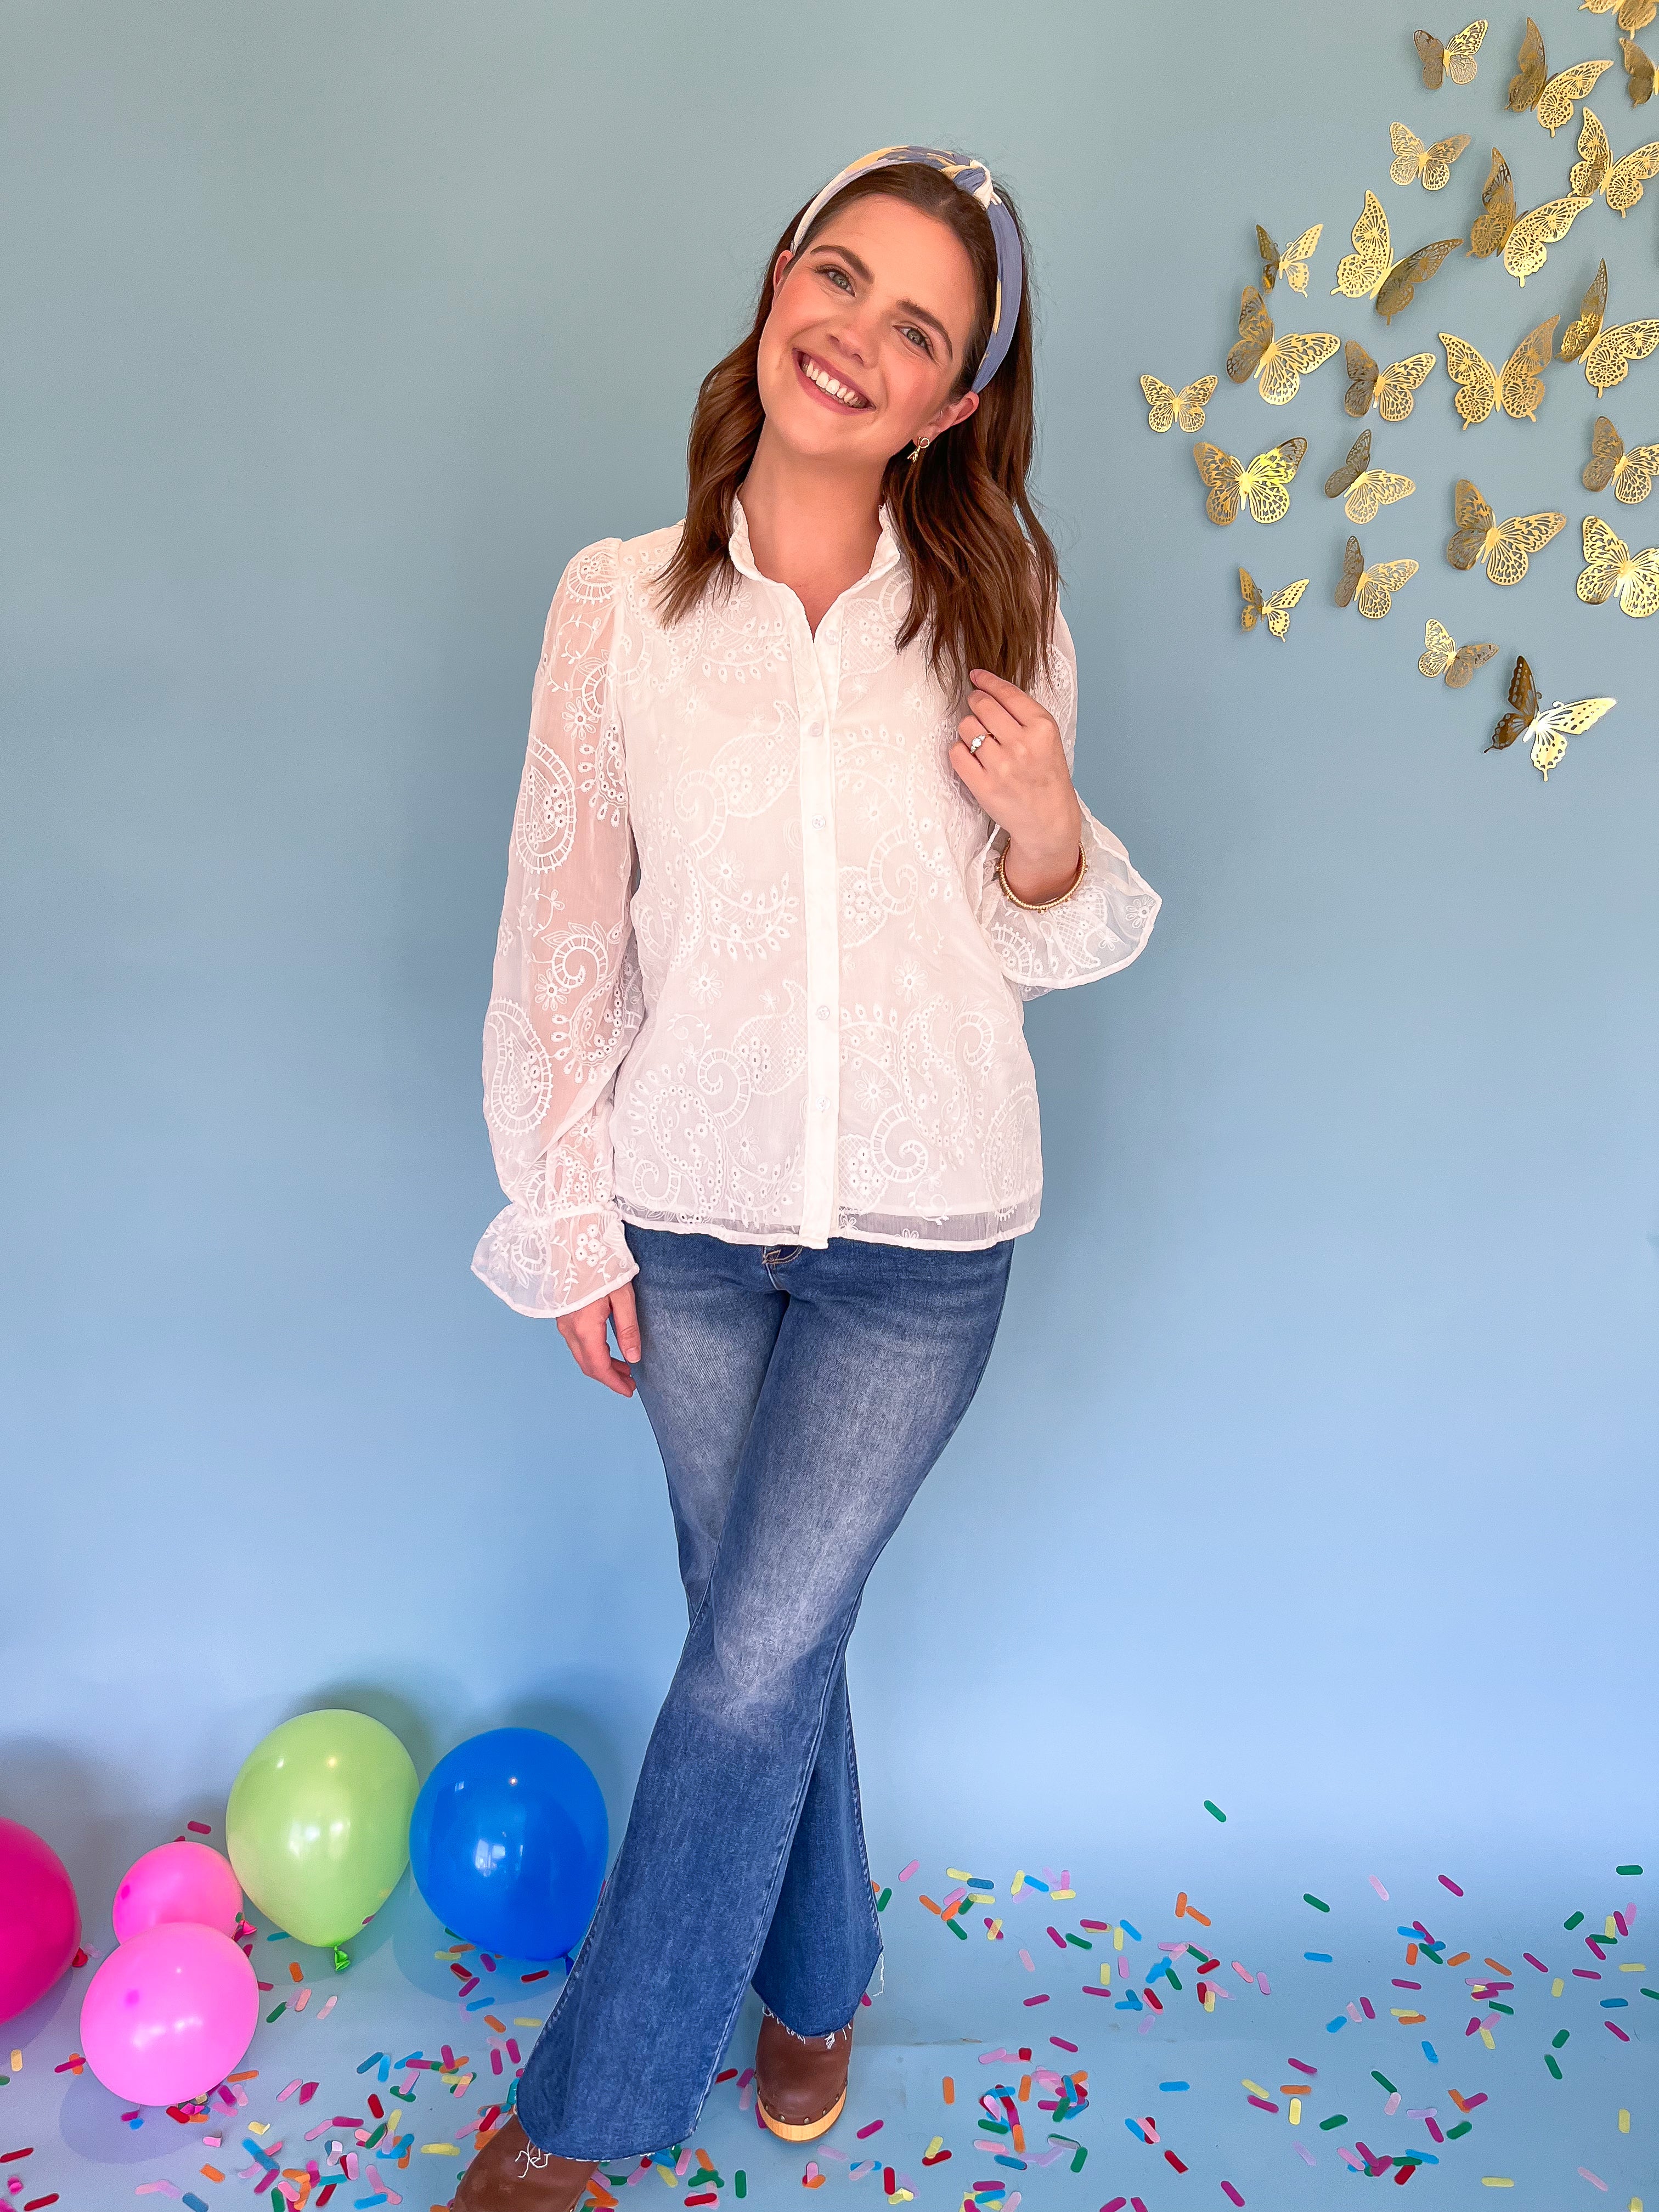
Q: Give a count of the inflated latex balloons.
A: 5